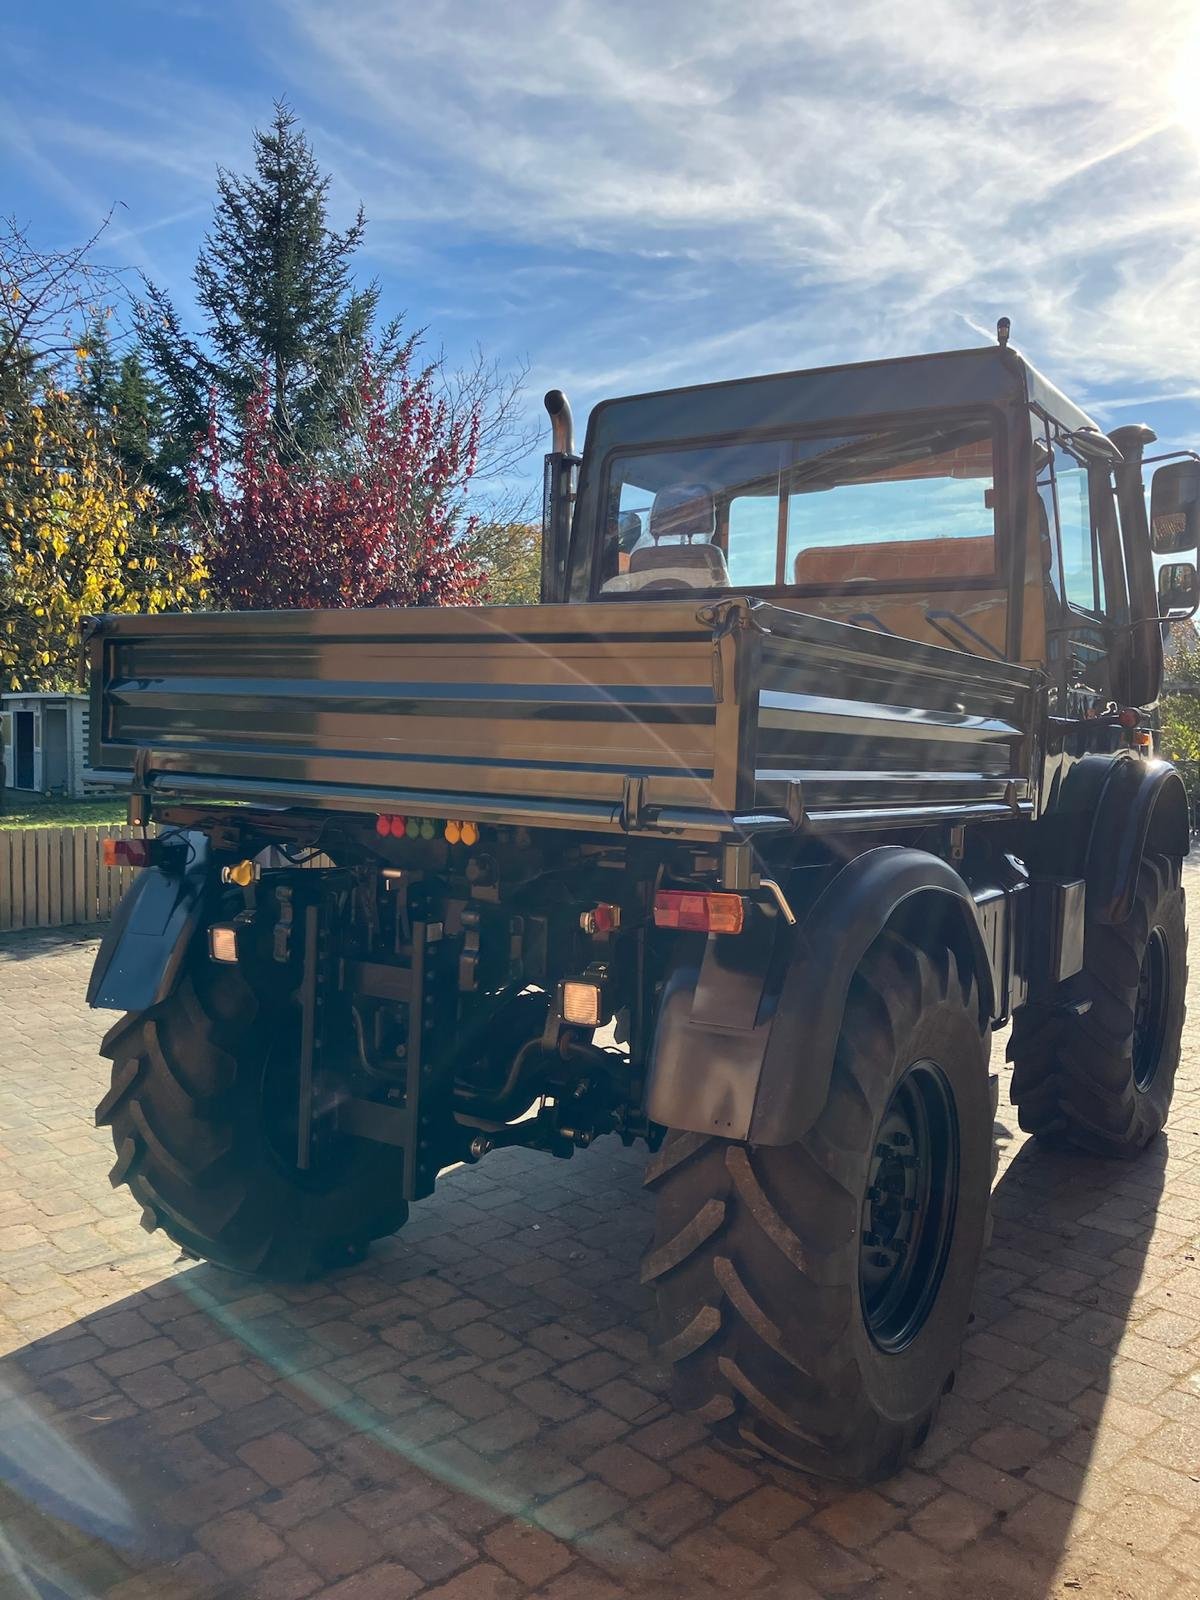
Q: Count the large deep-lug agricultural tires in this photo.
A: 3